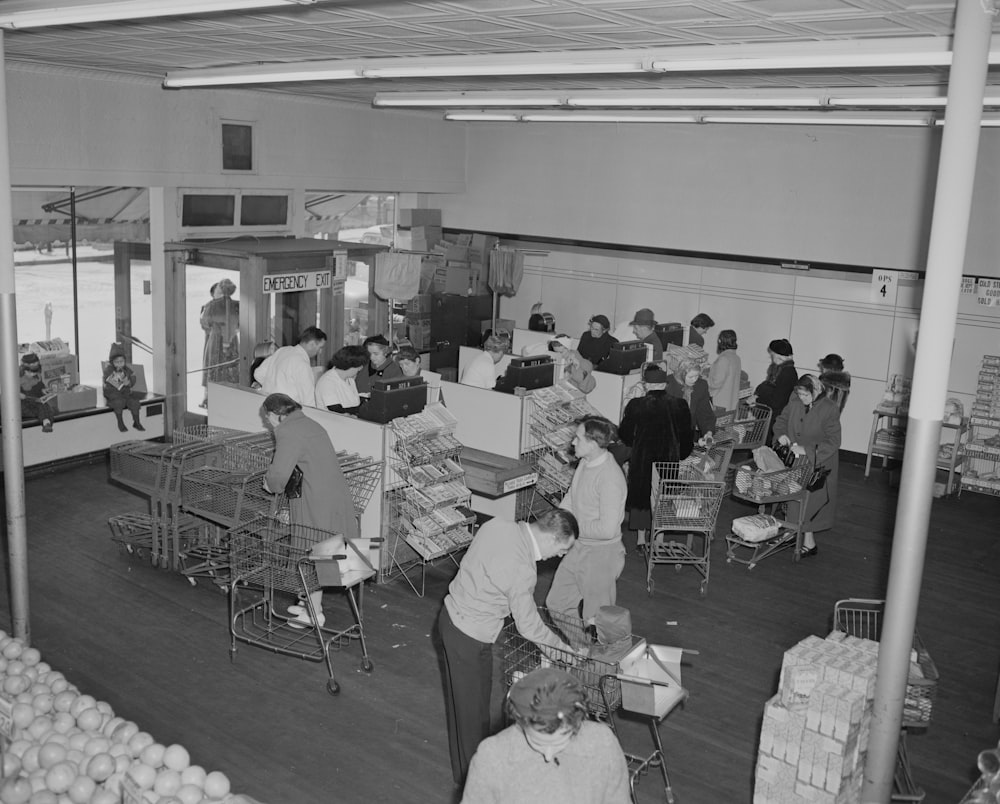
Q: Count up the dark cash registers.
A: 4